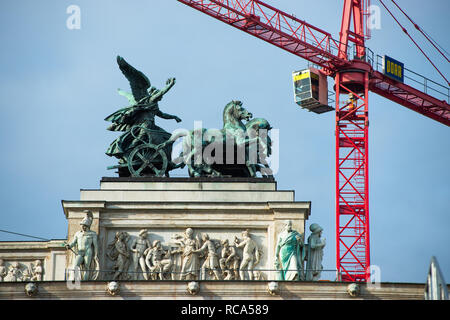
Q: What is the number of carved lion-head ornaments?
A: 5